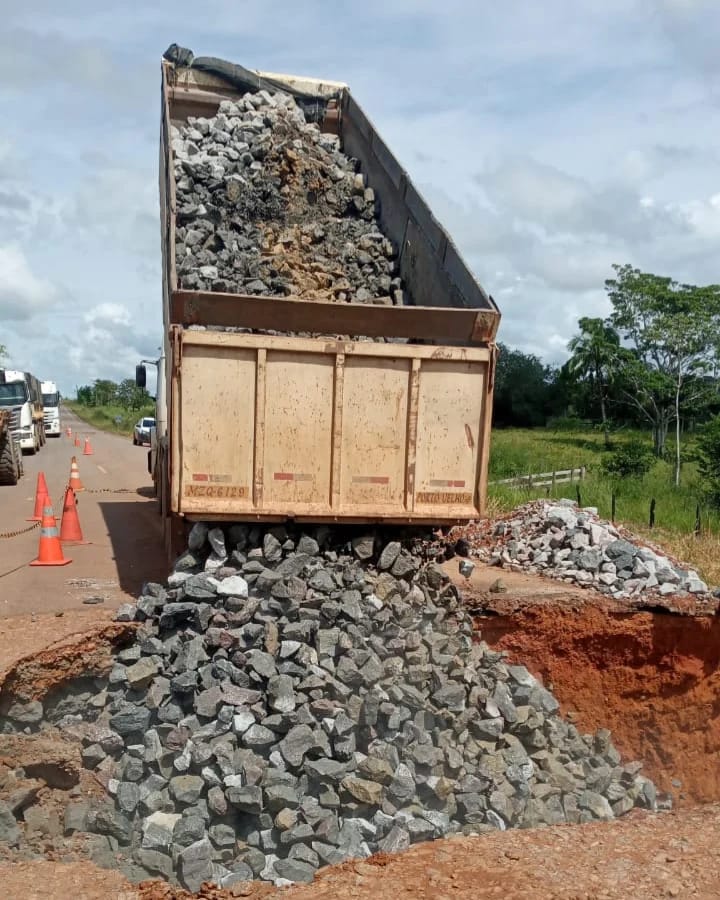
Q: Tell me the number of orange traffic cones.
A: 7